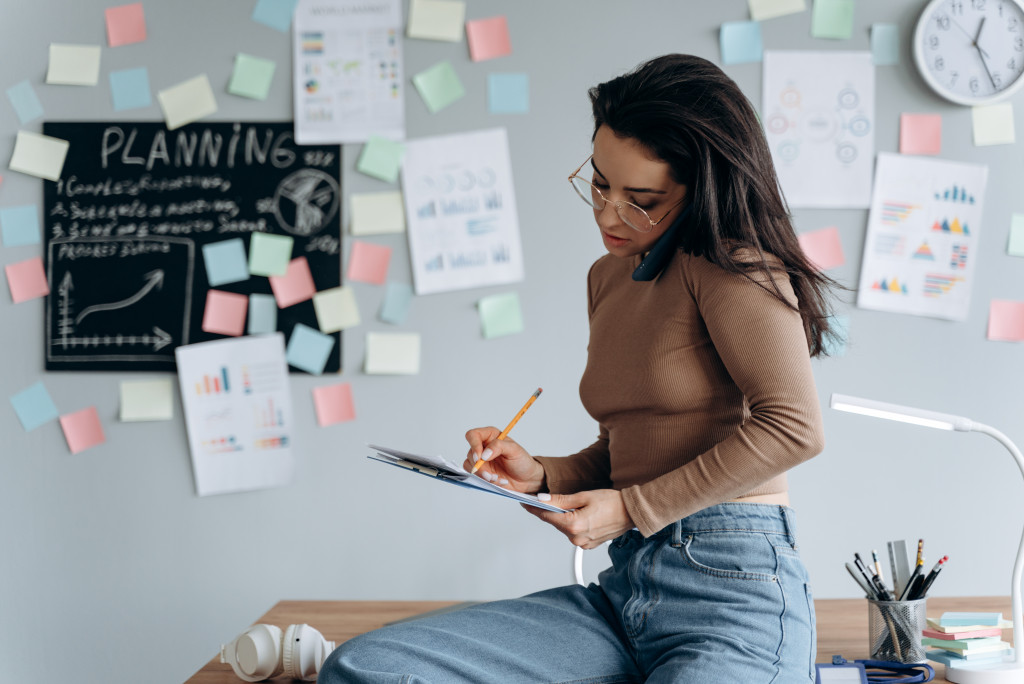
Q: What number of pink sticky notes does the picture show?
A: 11